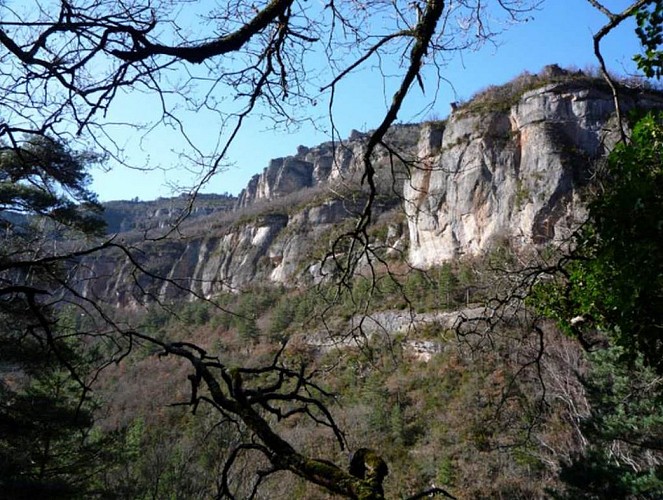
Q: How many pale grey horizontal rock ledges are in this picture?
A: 1